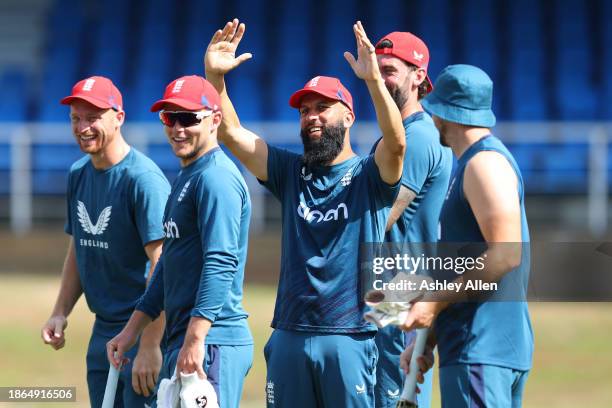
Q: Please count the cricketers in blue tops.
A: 5